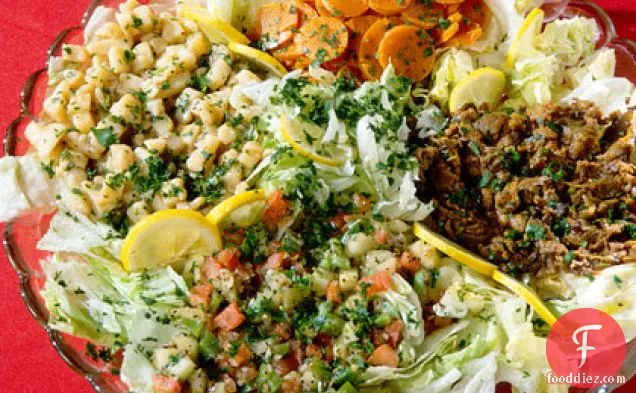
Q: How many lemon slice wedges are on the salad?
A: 9